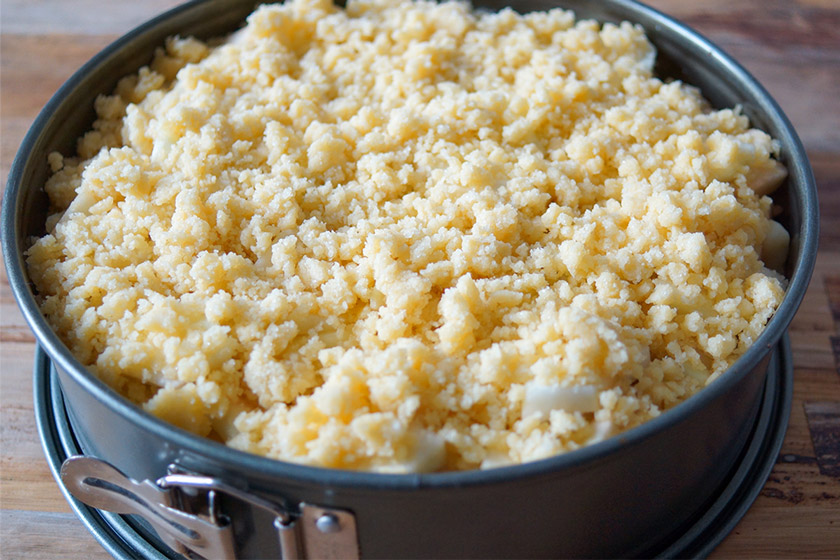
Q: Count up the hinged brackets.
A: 1